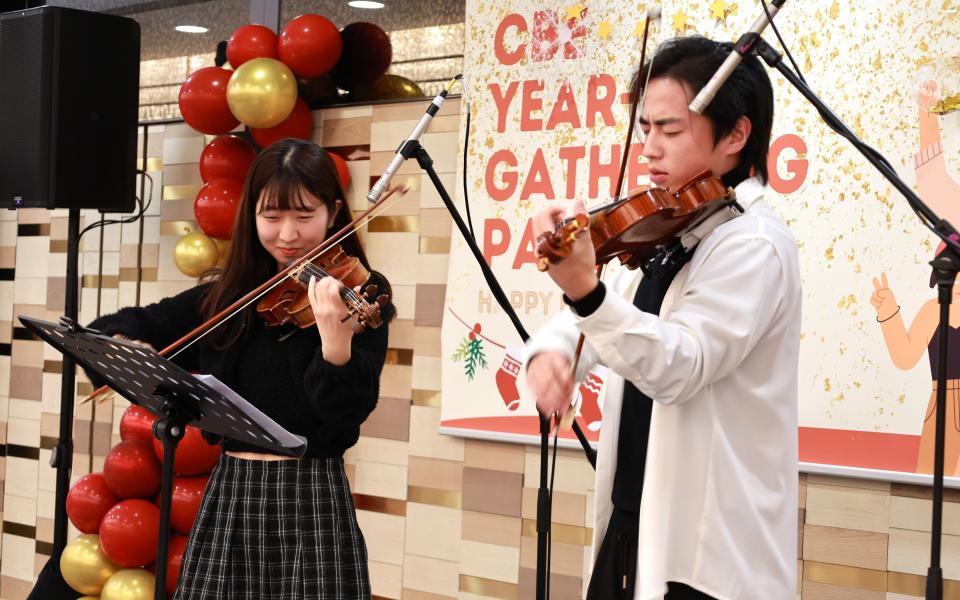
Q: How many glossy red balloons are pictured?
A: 14